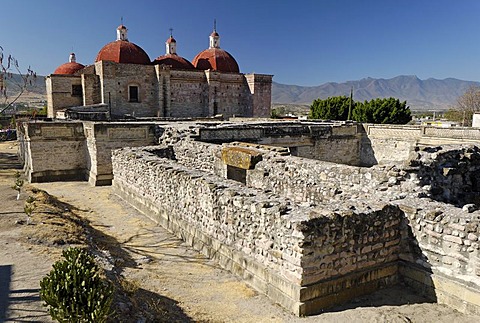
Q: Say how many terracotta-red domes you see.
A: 4